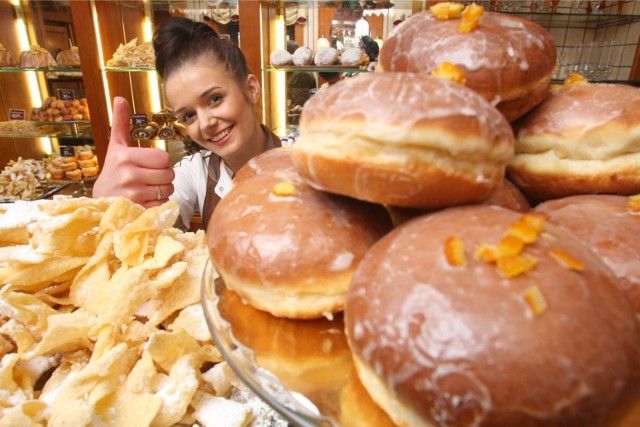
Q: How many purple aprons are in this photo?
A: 0